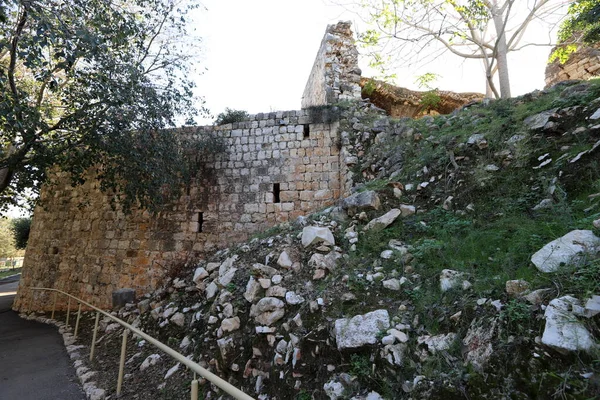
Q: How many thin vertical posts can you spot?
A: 7